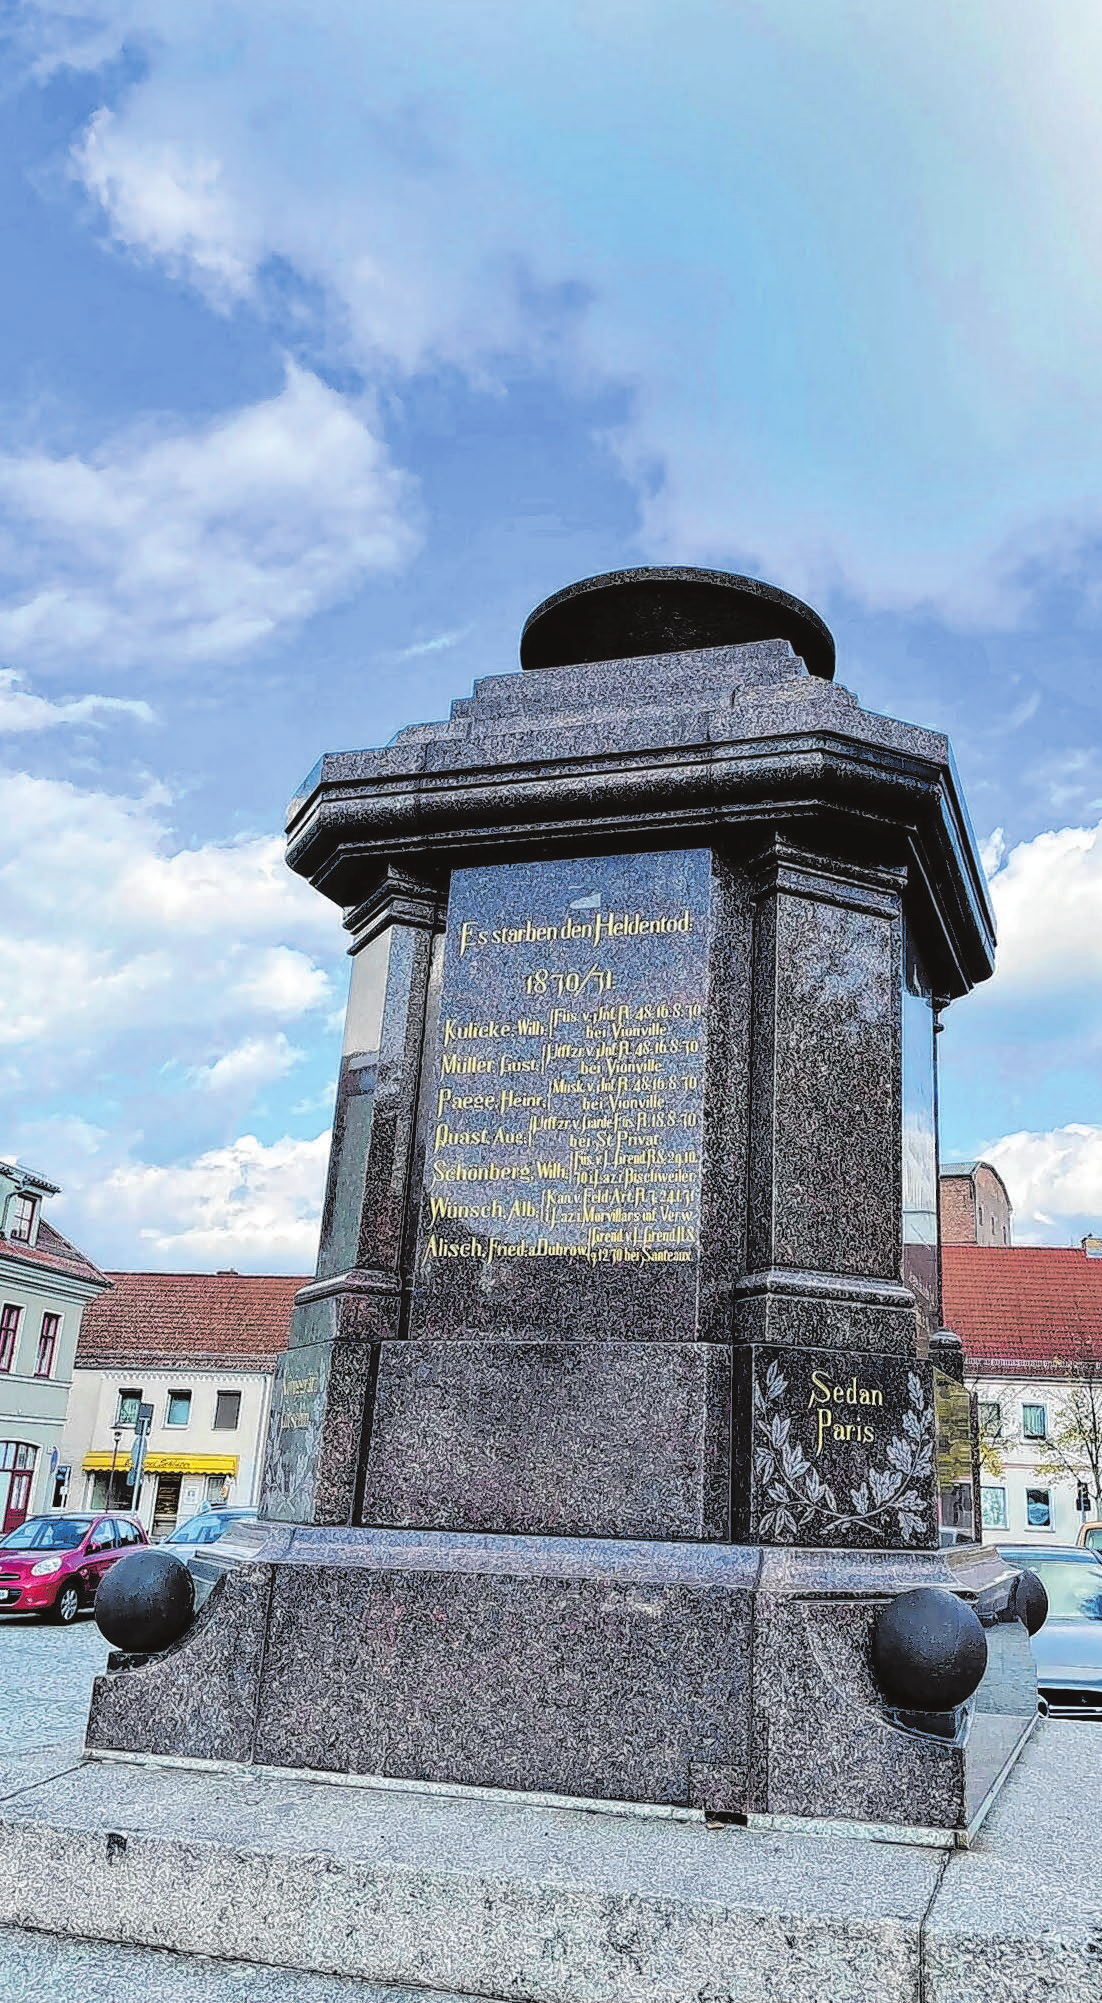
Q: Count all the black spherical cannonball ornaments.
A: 3